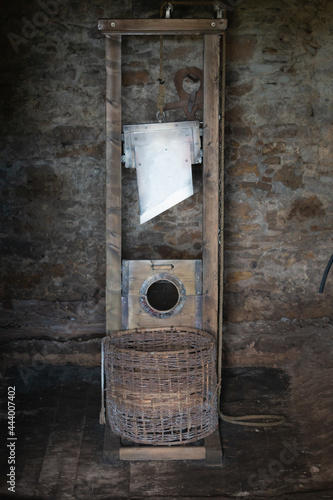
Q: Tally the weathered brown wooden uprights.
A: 2